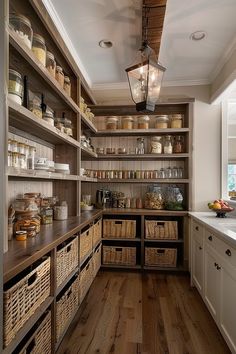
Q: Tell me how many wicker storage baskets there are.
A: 12